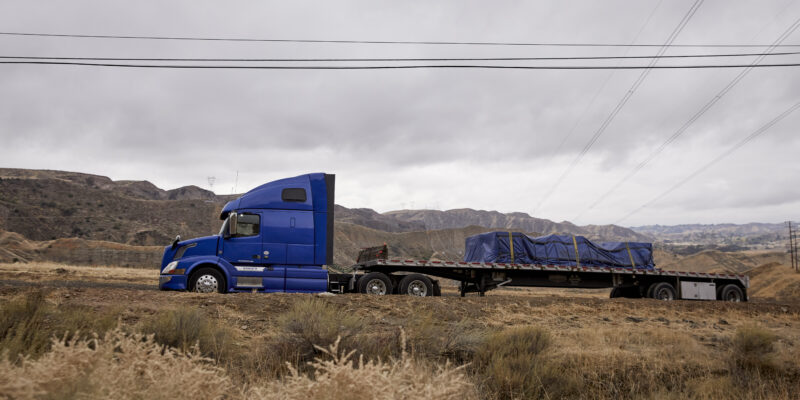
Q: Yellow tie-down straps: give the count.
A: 3